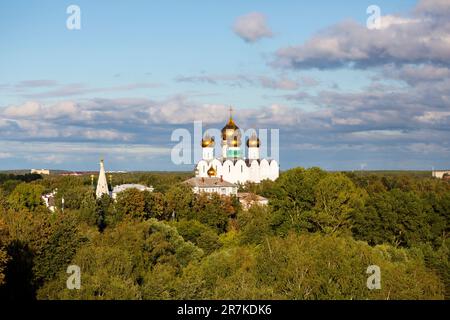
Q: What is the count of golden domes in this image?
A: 5